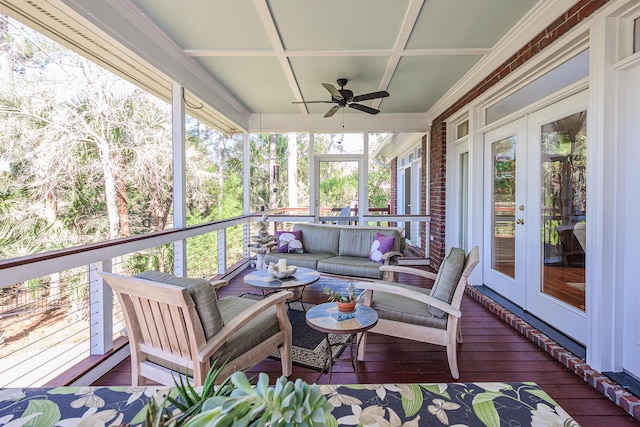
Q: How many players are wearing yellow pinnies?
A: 0